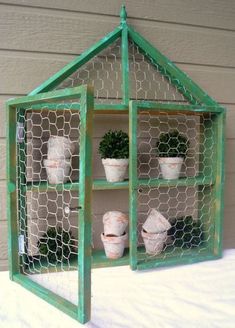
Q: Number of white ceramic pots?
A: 8